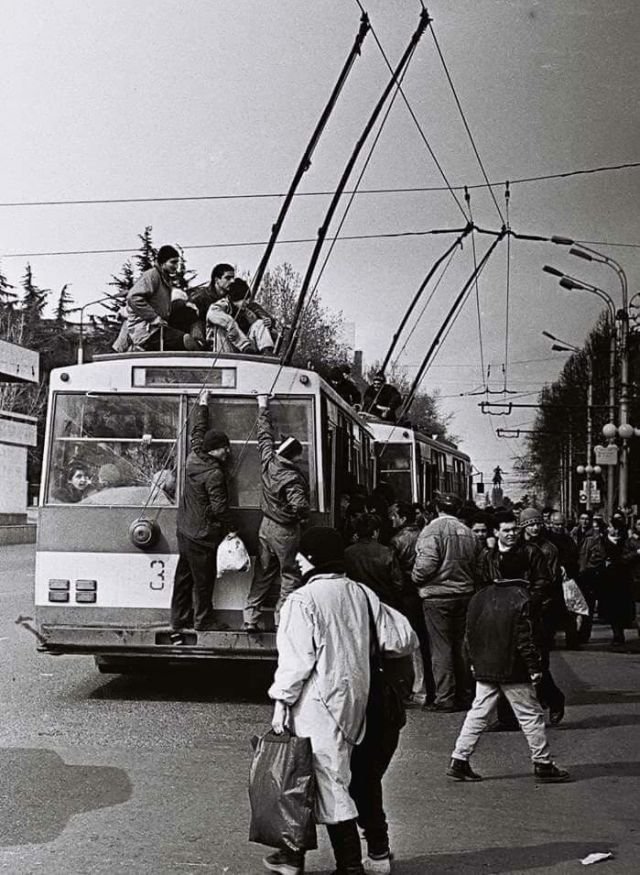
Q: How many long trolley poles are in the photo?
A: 4